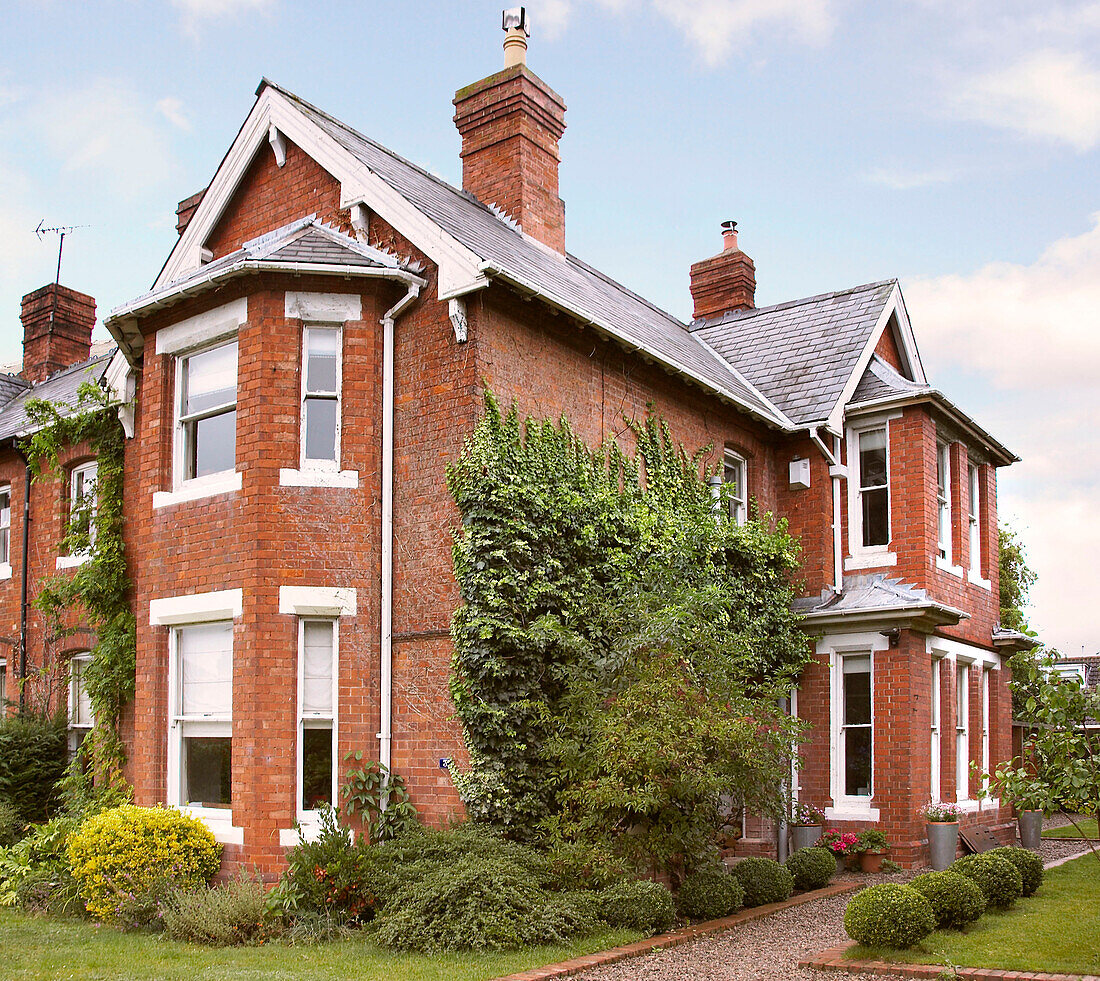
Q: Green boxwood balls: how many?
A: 8